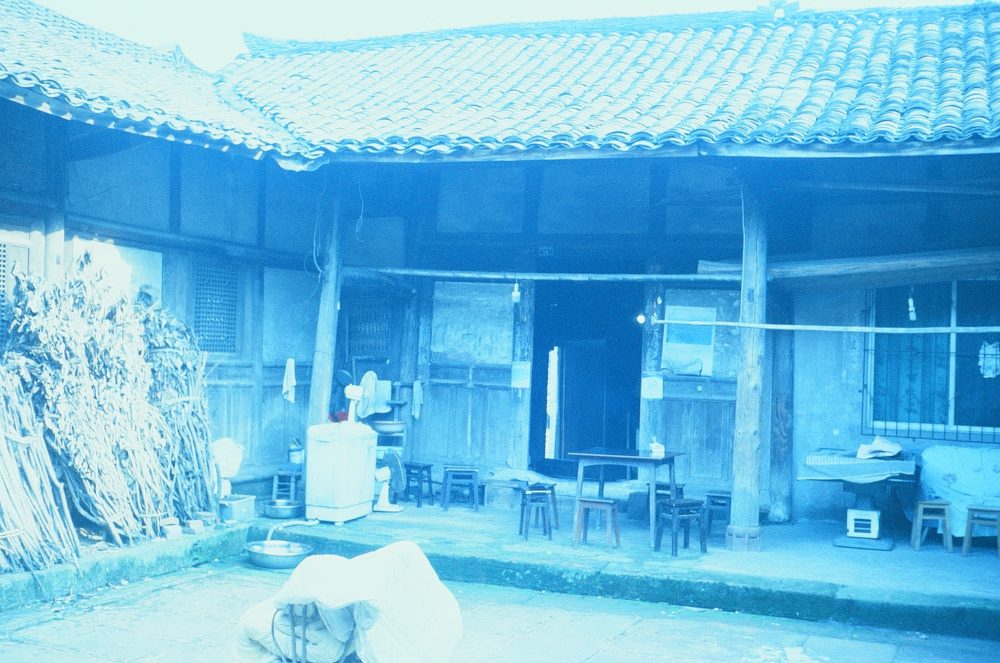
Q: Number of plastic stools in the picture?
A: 0